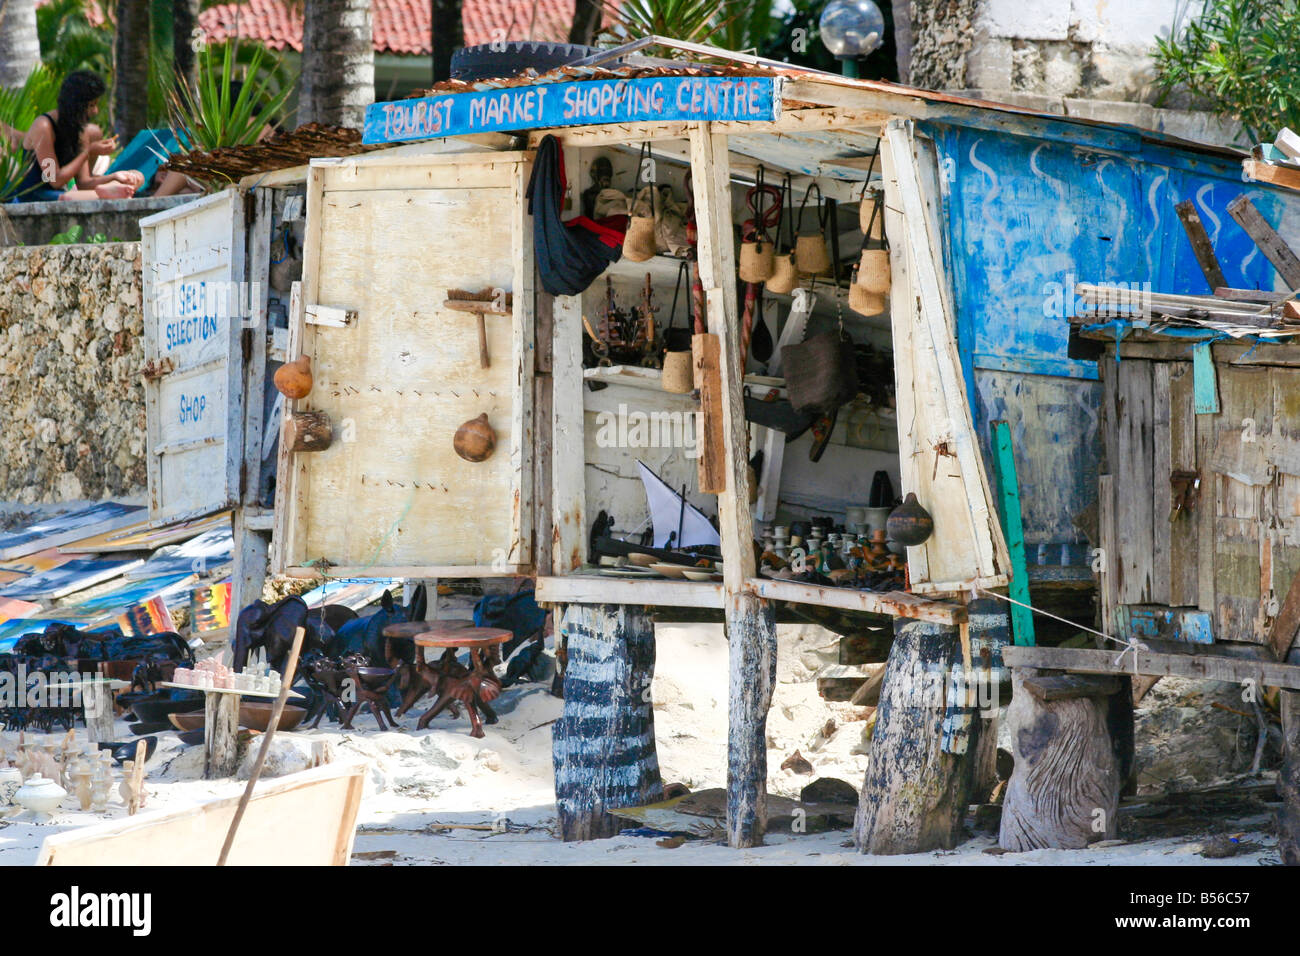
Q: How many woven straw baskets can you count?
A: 8